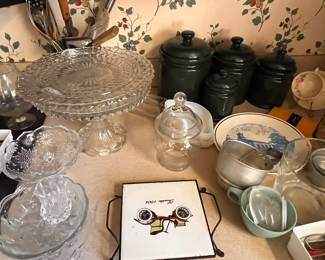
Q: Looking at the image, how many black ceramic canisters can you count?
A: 4